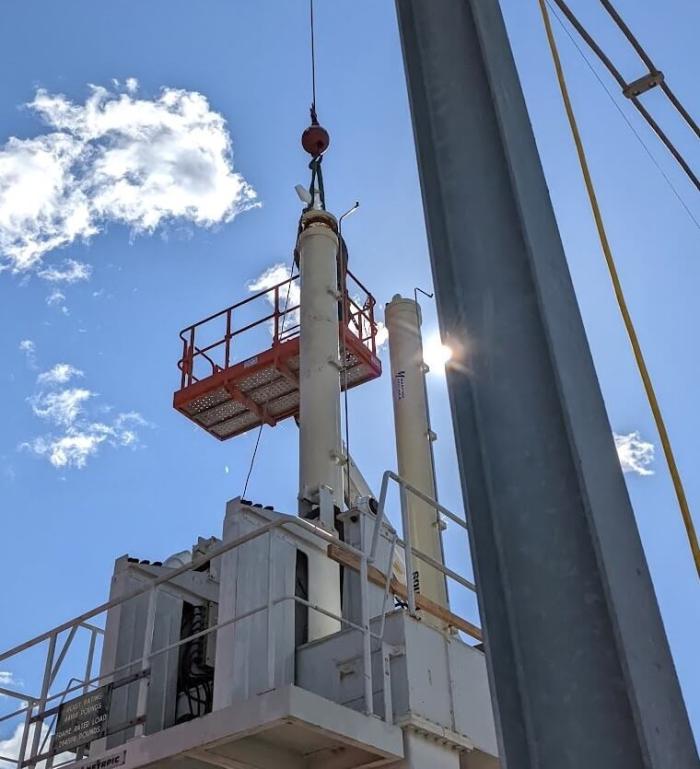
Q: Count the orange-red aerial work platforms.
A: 1